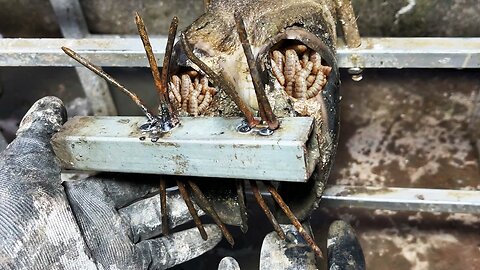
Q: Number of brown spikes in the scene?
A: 11